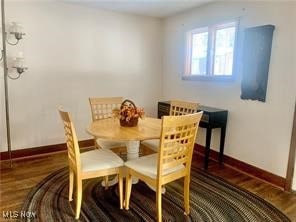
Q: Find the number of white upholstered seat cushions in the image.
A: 4